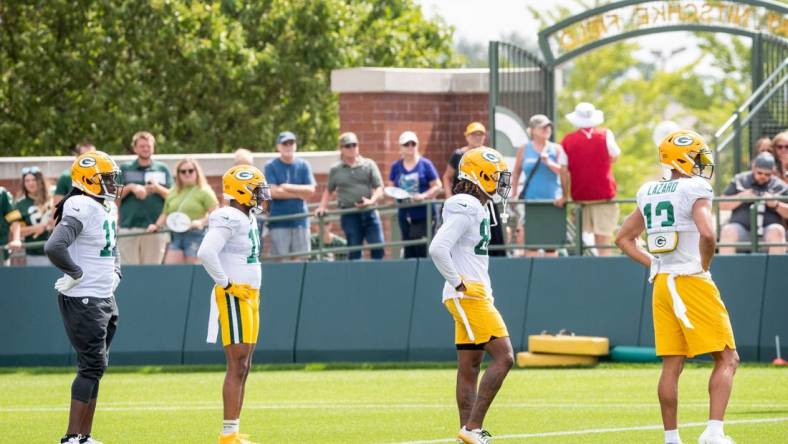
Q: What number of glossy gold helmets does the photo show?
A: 4